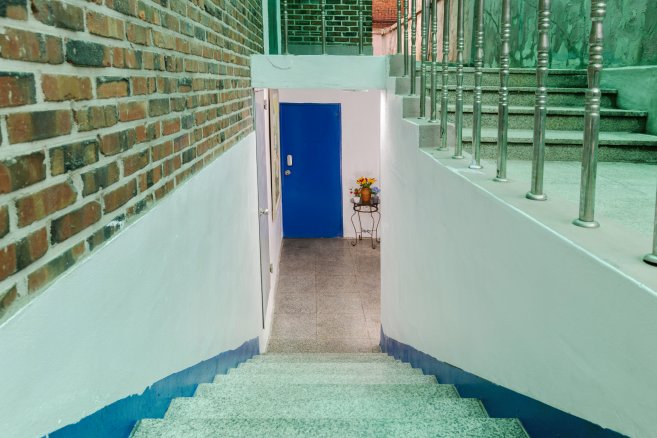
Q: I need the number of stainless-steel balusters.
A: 15